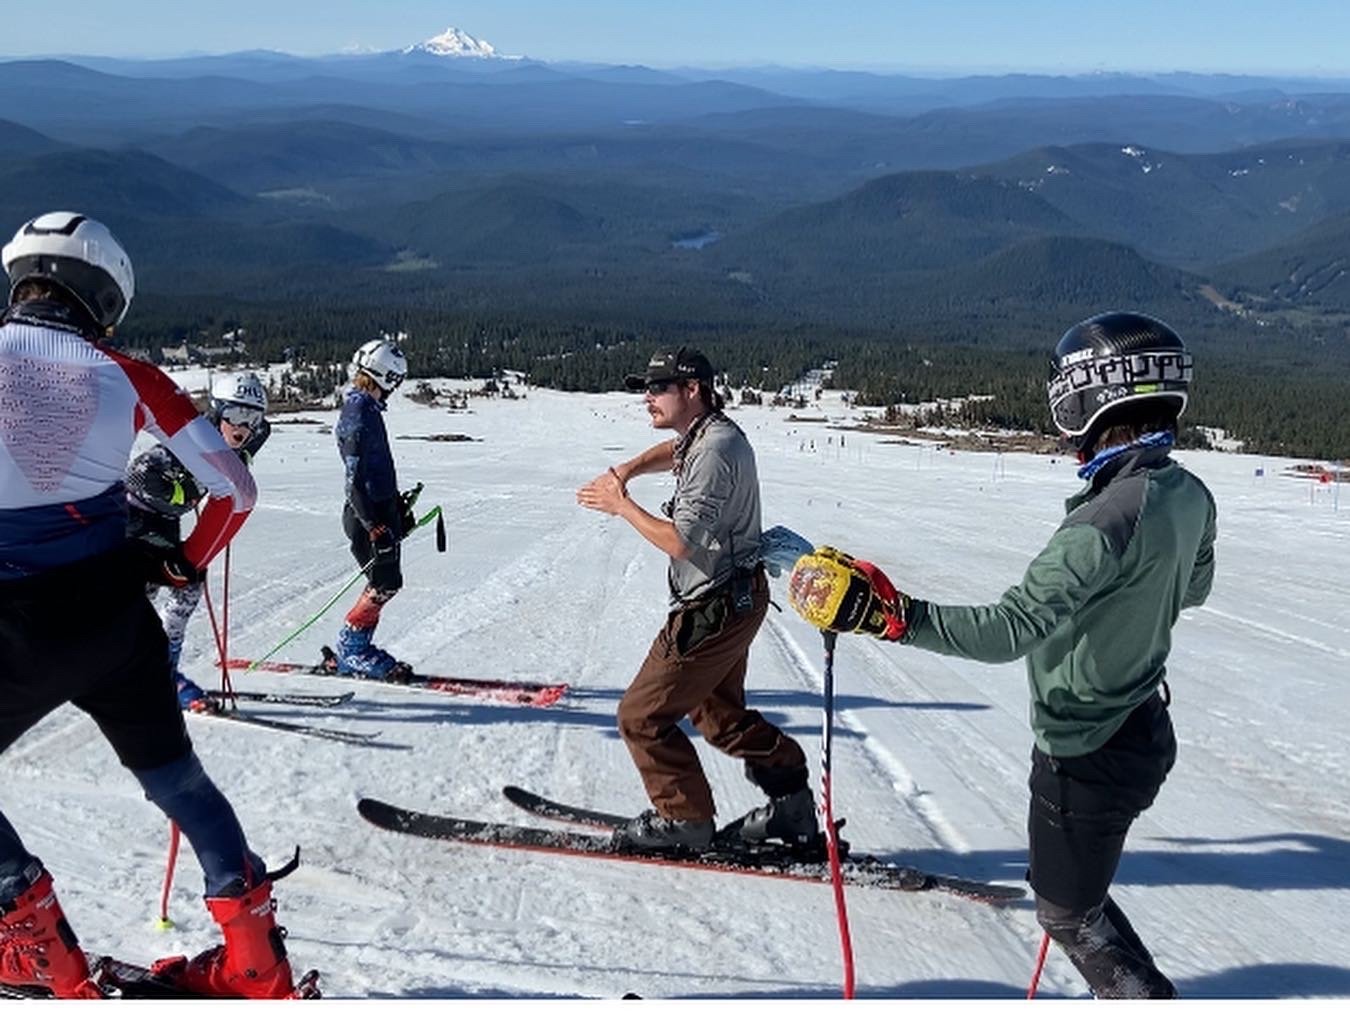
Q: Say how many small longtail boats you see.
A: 0